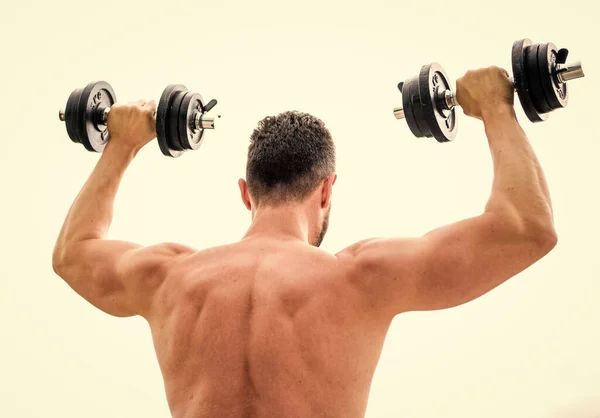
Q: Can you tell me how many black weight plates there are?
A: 12